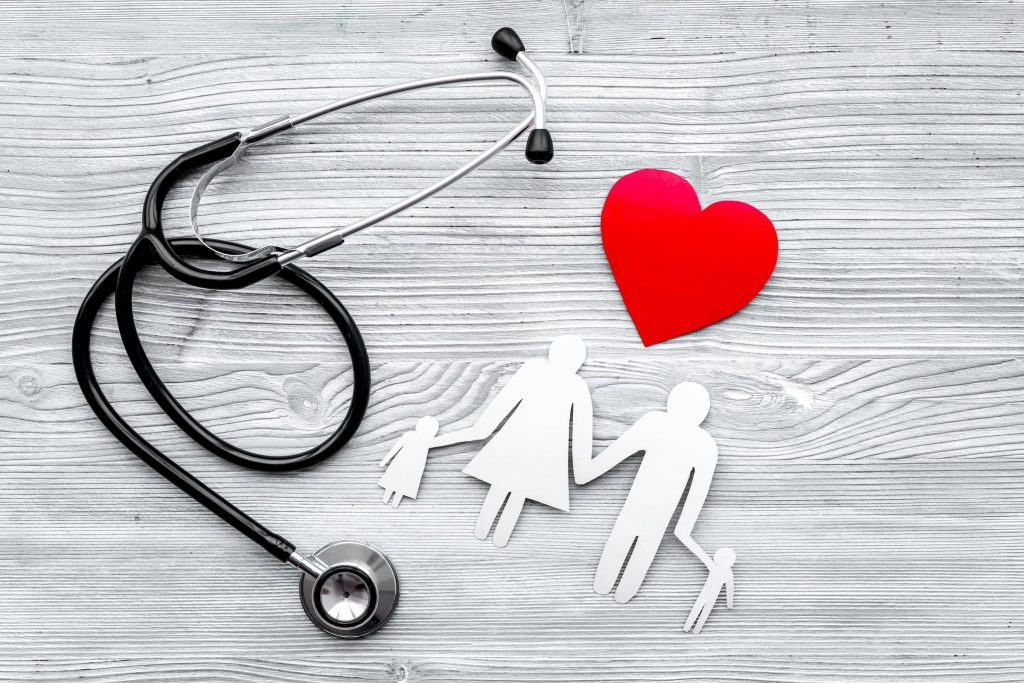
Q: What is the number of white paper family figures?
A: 4